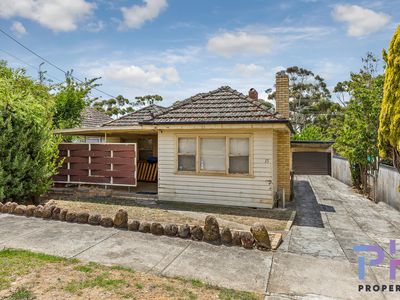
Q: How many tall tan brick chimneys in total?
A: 1